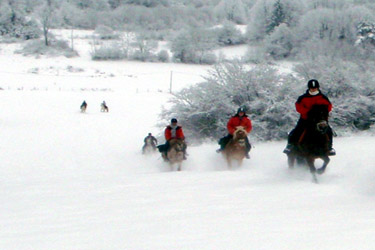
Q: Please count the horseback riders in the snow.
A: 6